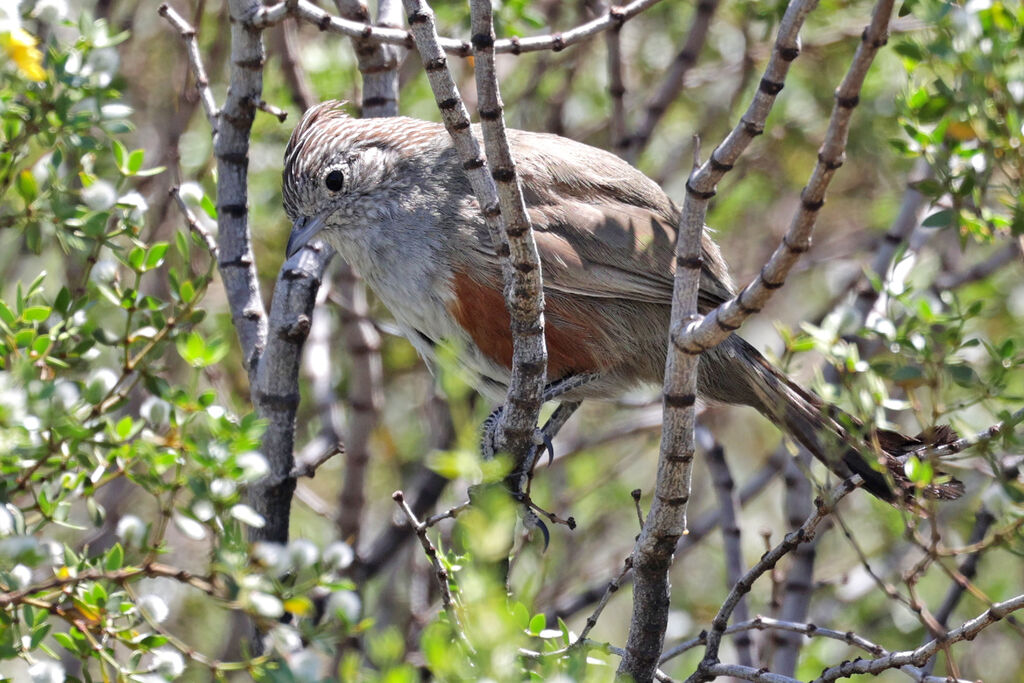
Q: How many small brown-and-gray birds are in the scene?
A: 1